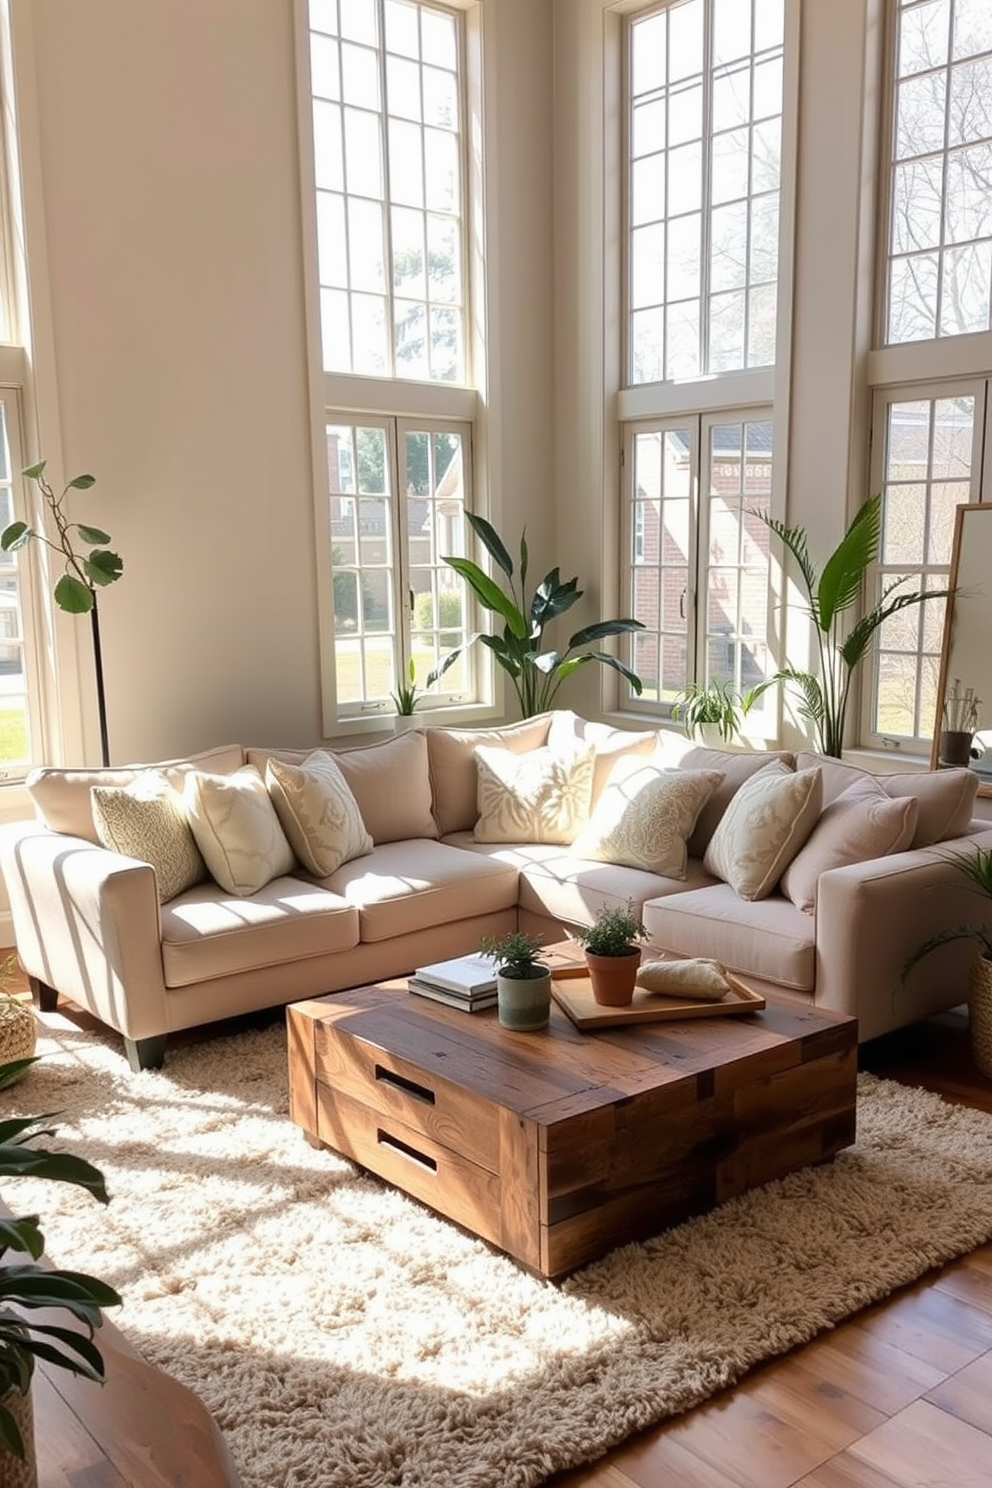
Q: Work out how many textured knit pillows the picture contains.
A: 1